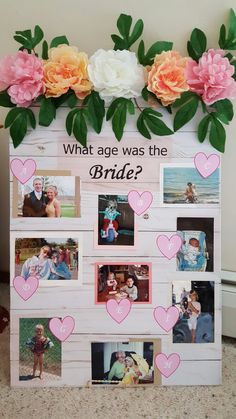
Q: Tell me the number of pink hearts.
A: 9